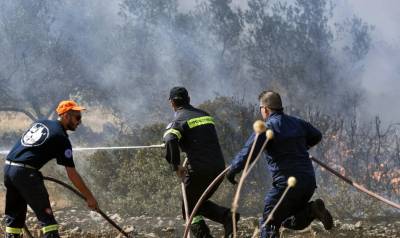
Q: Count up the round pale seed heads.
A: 3